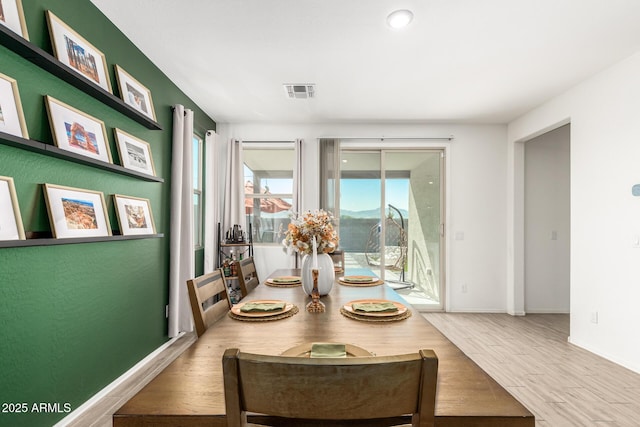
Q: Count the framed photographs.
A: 9